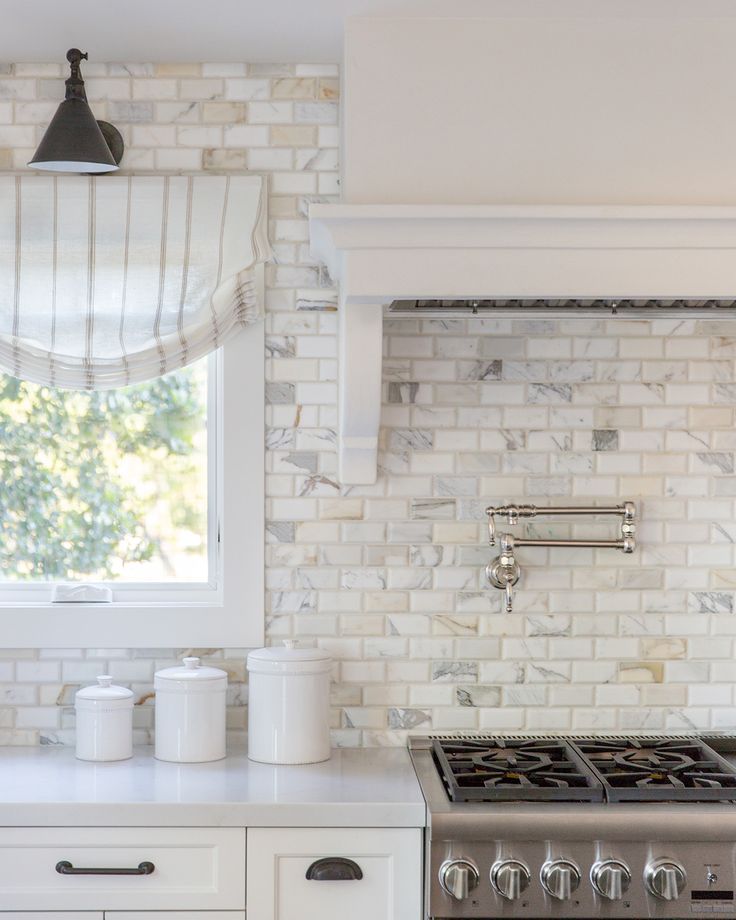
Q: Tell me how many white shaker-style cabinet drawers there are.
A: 2